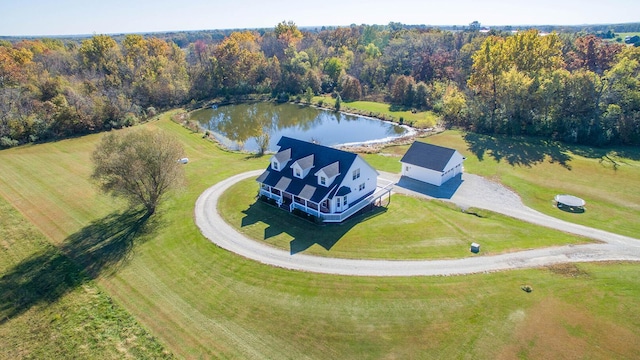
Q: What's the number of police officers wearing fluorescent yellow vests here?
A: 0